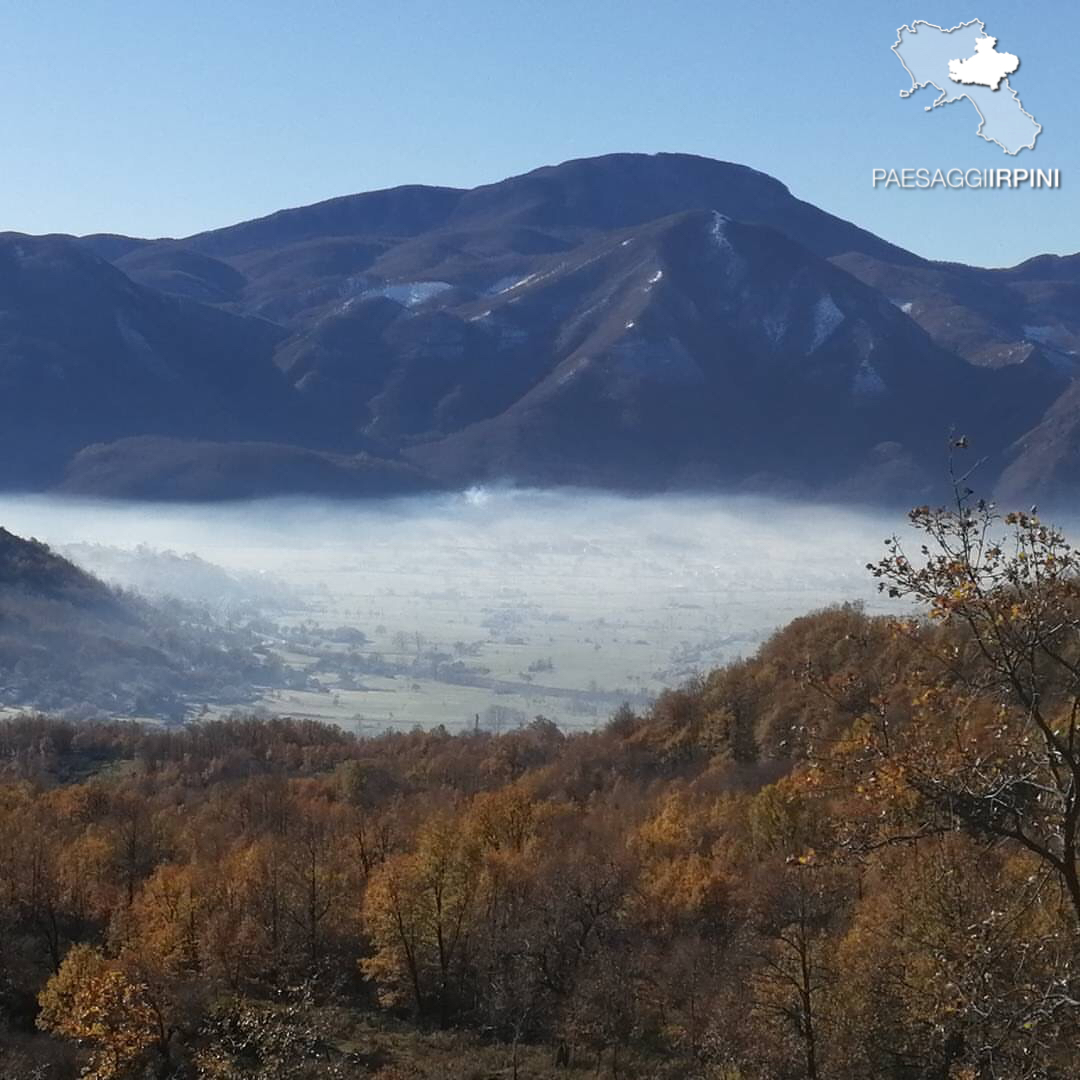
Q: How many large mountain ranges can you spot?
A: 1